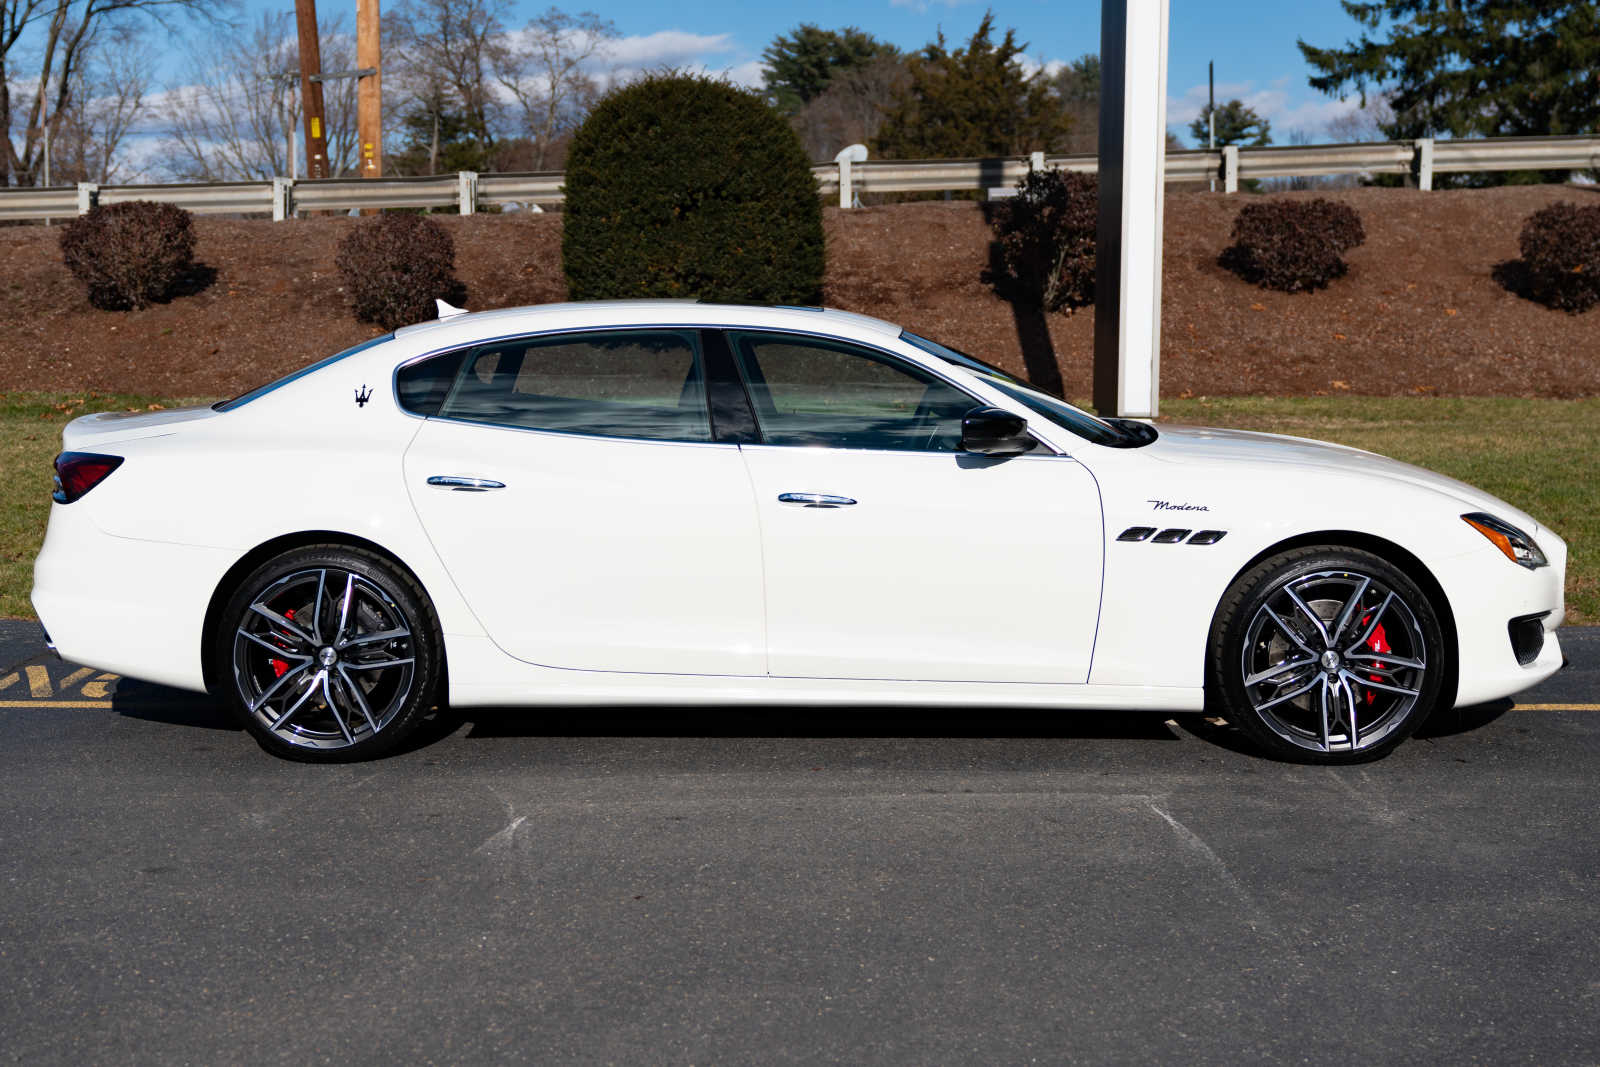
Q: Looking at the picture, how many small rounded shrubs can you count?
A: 5